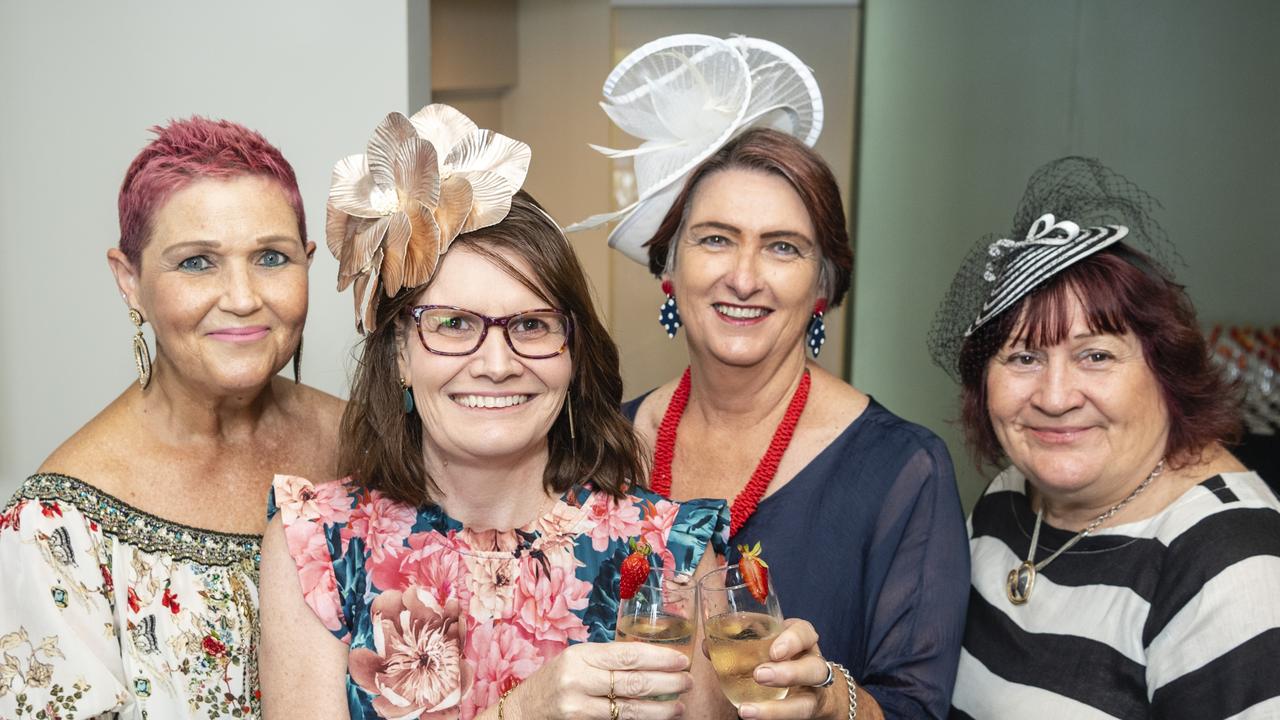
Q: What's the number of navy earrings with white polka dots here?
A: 2